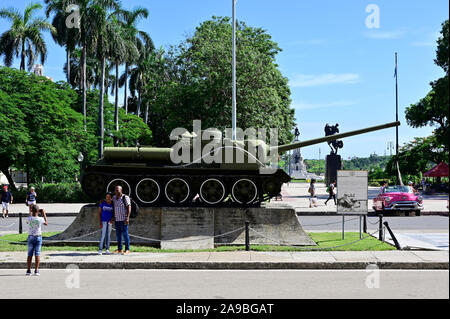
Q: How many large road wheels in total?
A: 5